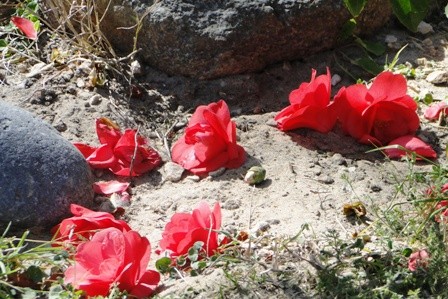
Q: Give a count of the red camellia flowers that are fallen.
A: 7